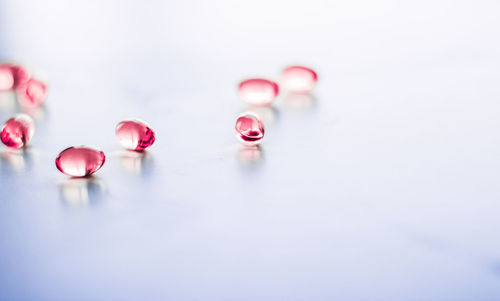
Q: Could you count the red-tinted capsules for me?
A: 8